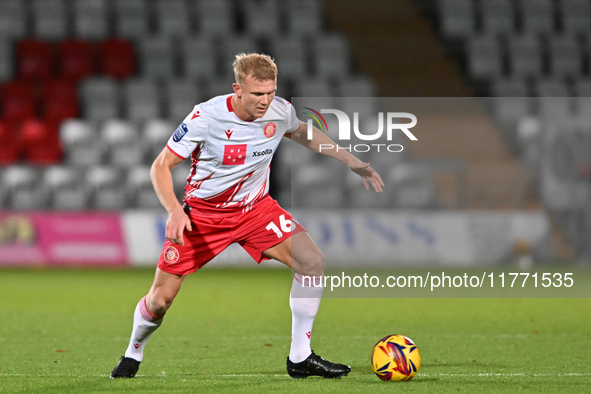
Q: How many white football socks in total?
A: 2